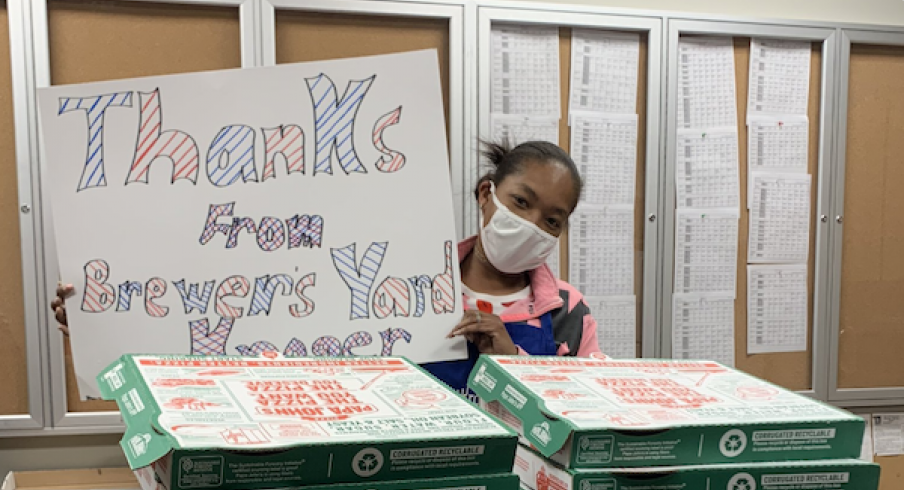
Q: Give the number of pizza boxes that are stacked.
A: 4